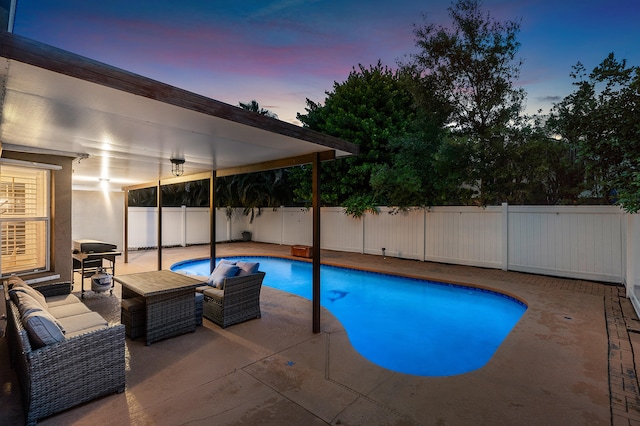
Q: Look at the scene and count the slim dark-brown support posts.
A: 4